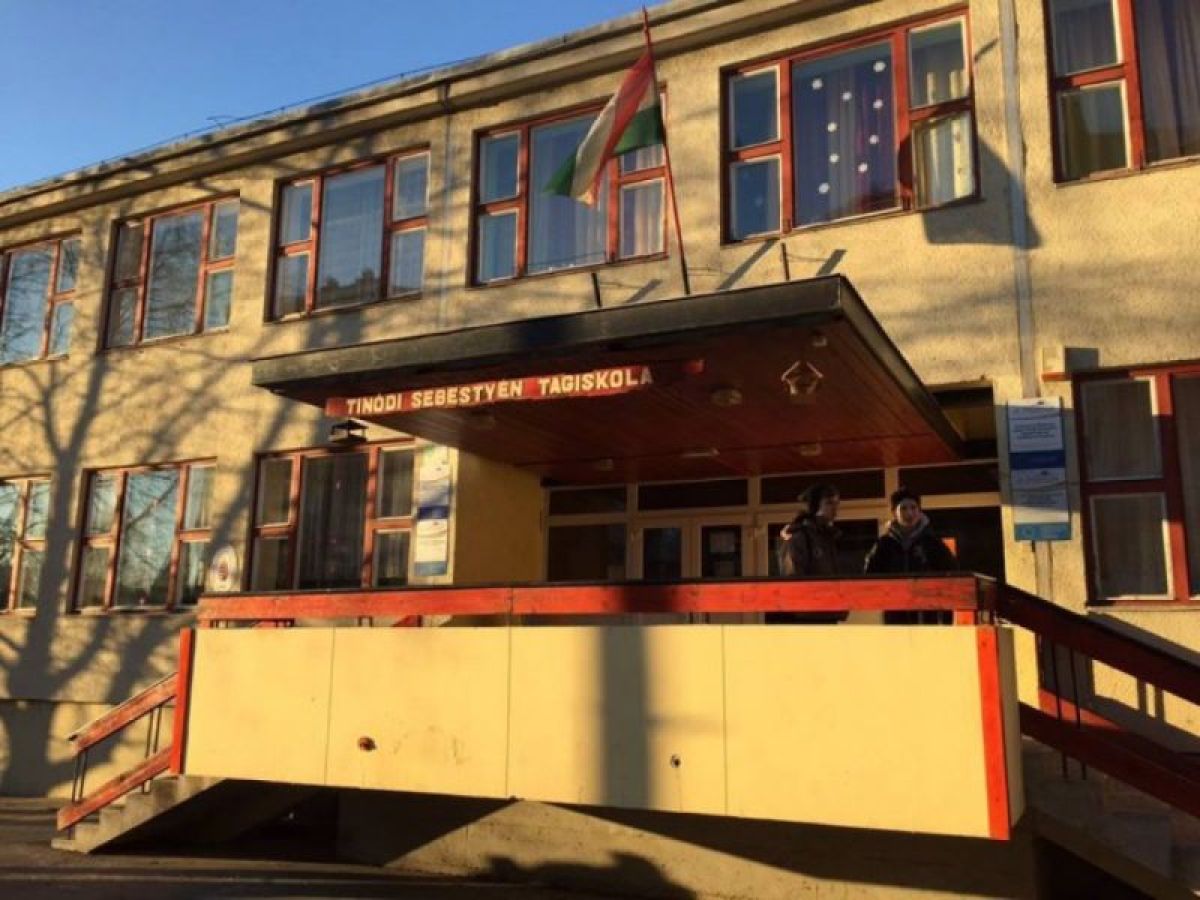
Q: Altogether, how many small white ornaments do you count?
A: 9